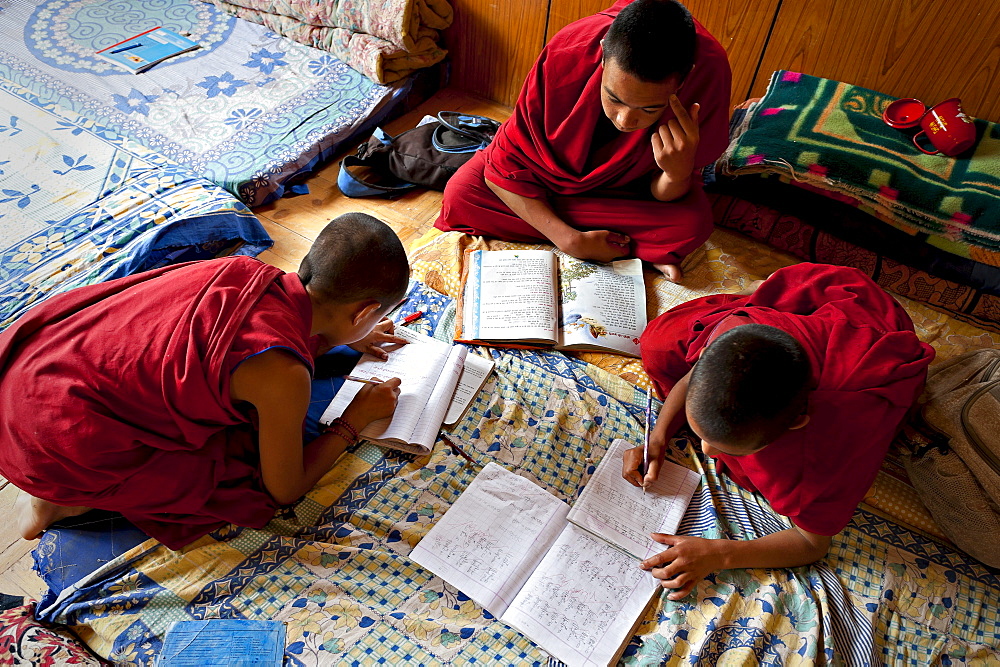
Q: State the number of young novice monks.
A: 3